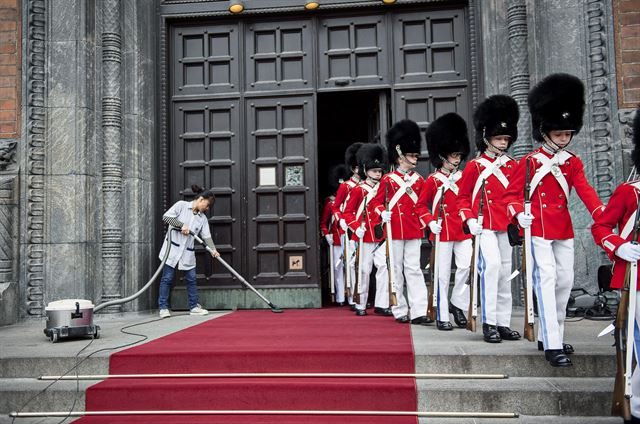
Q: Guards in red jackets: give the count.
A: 8